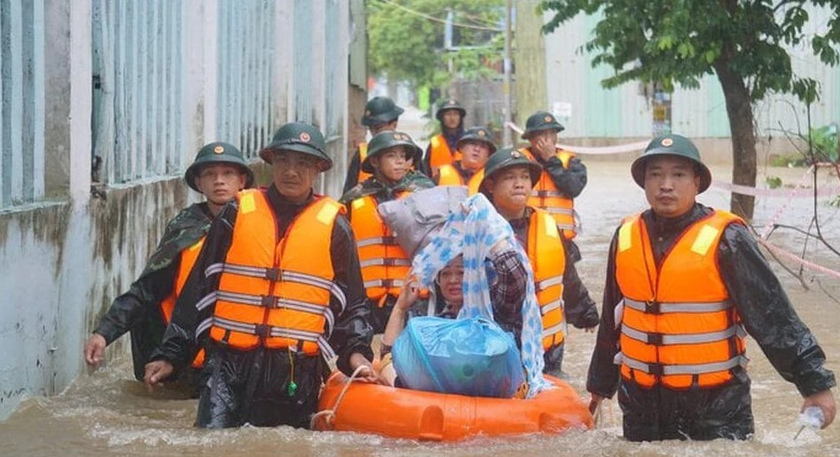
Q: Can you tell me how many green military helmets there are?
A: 9